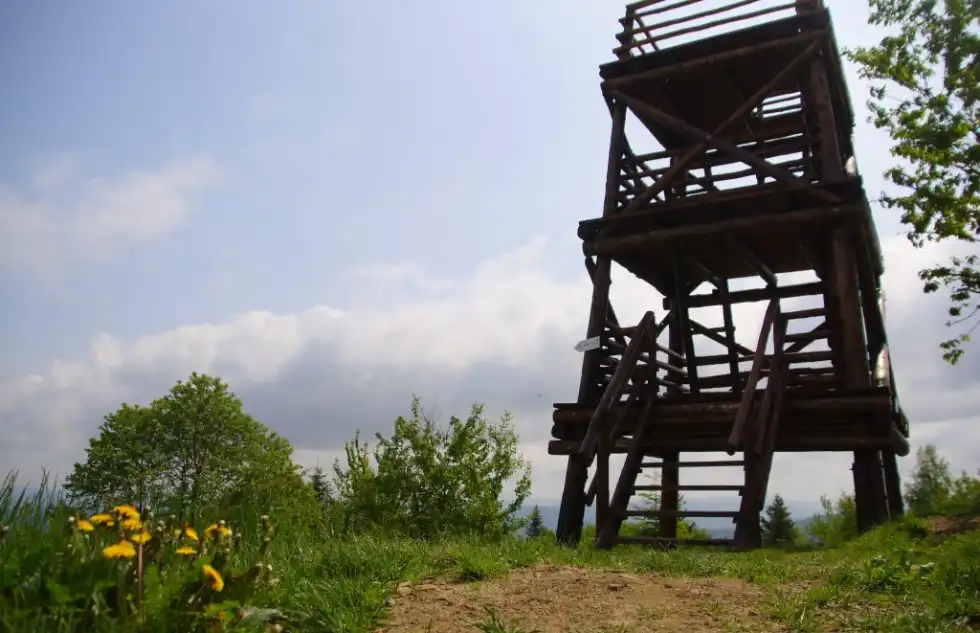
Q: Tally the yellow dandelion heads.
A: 11